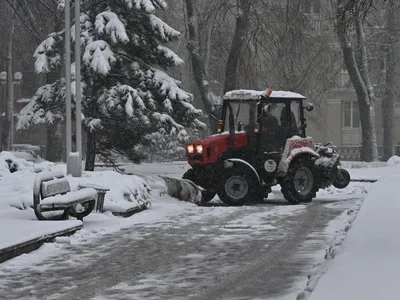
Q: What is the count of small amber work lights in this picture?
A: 2